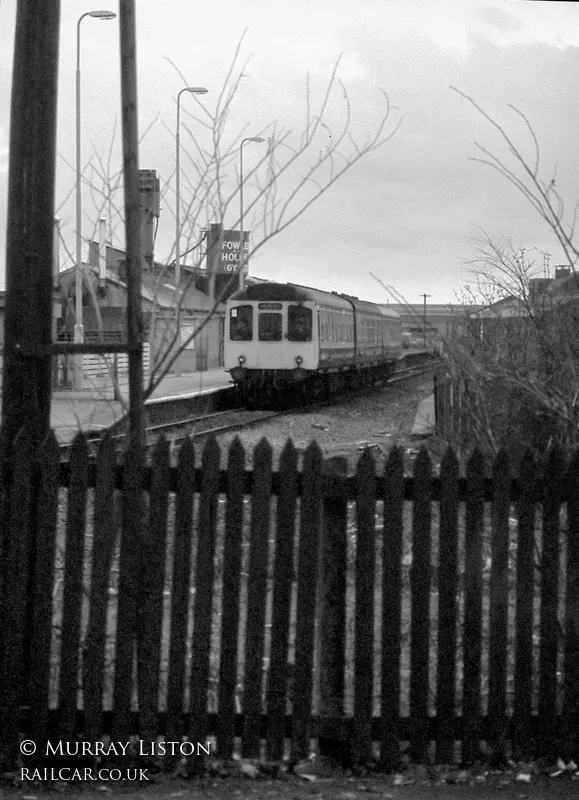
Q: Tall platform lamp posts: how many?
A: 3